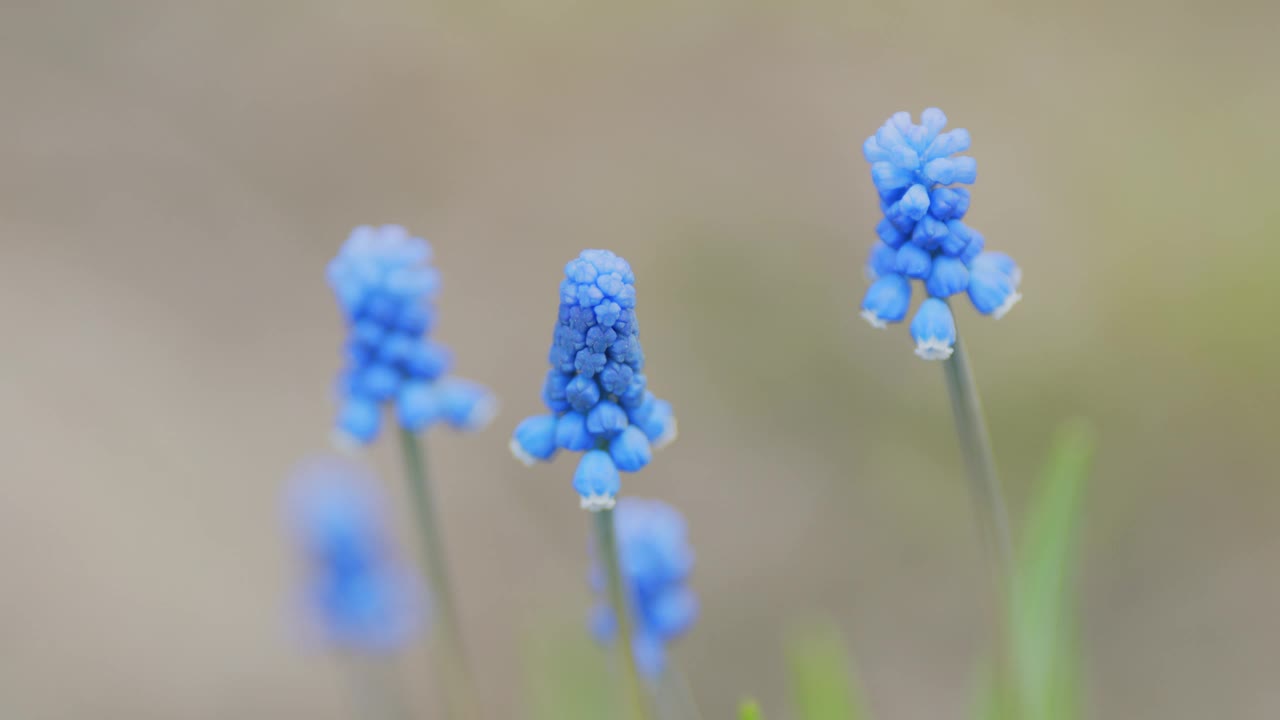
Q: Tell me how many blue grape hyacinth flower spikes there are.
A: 5